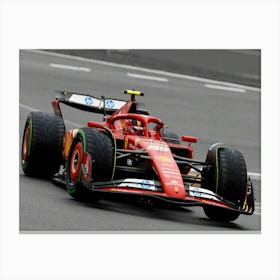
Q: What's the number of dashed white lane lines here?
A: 3